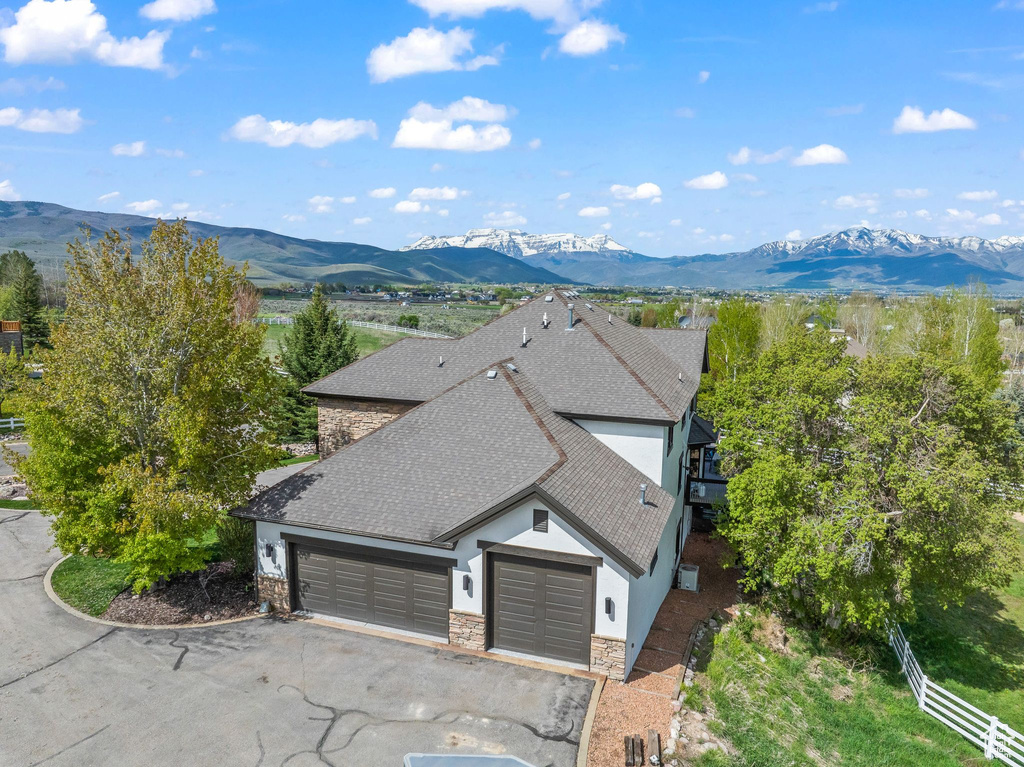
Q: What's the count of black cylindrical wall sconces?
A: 3